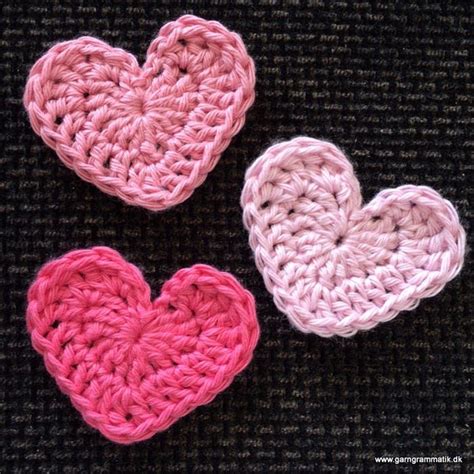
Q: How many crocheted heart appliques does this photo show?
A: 3